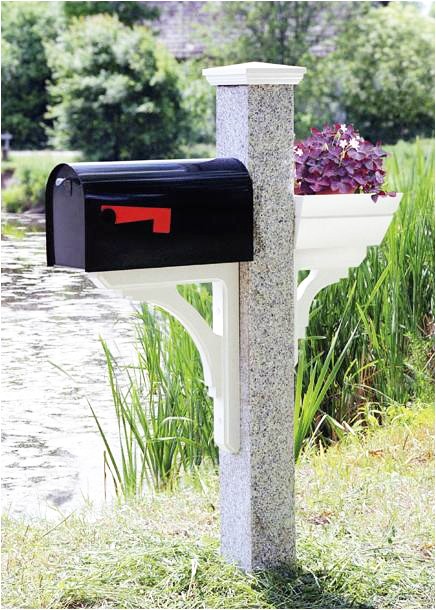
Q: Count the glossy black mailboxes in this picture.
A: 1